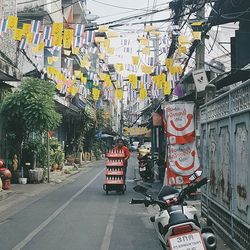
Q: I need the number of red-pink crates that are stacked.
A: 4